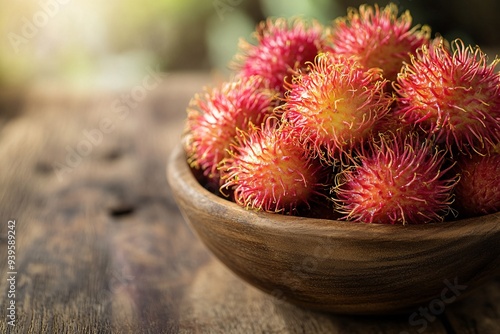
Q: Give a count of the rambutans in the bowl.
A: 8